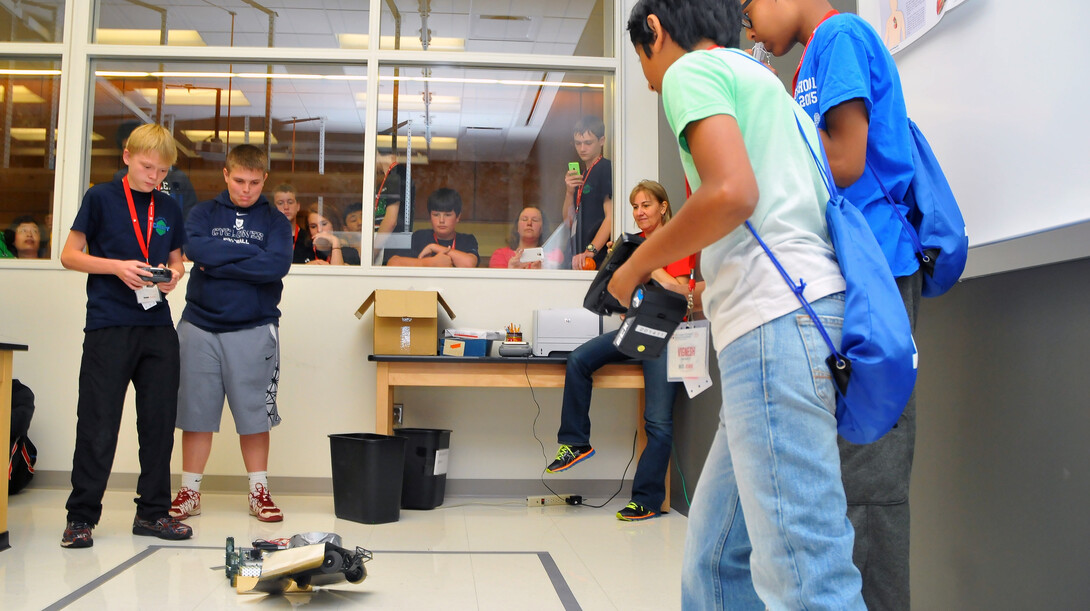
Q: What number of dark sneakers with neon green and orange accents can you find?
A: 2